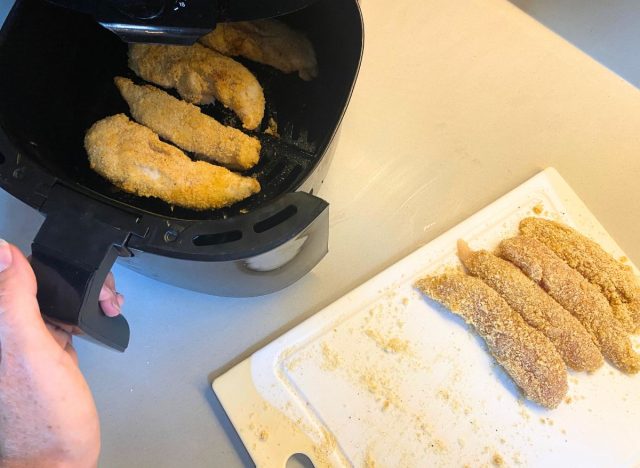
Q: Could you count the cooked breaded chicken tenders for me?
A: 4